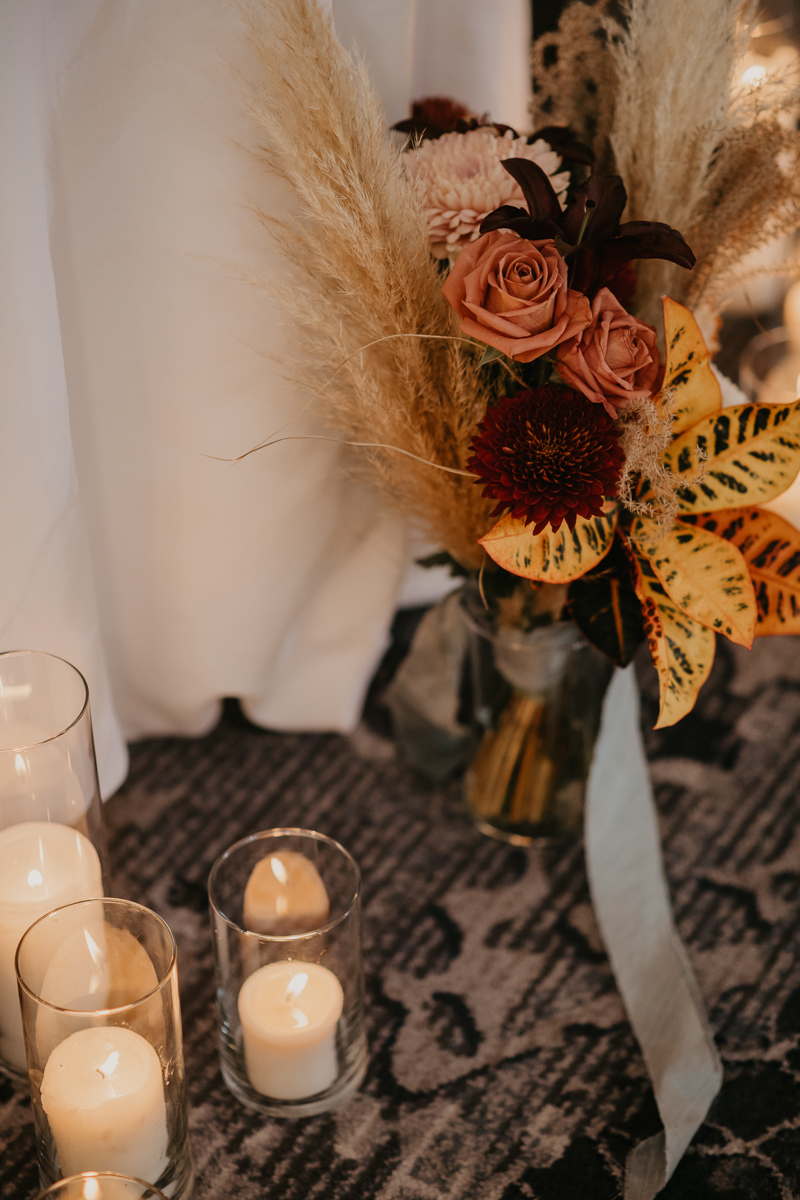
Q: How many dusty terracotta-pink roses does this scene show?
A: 2